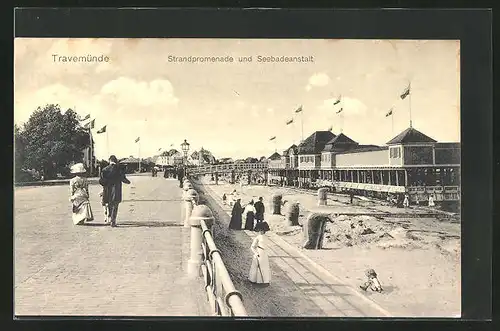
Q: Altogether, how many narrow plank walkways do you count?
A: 1